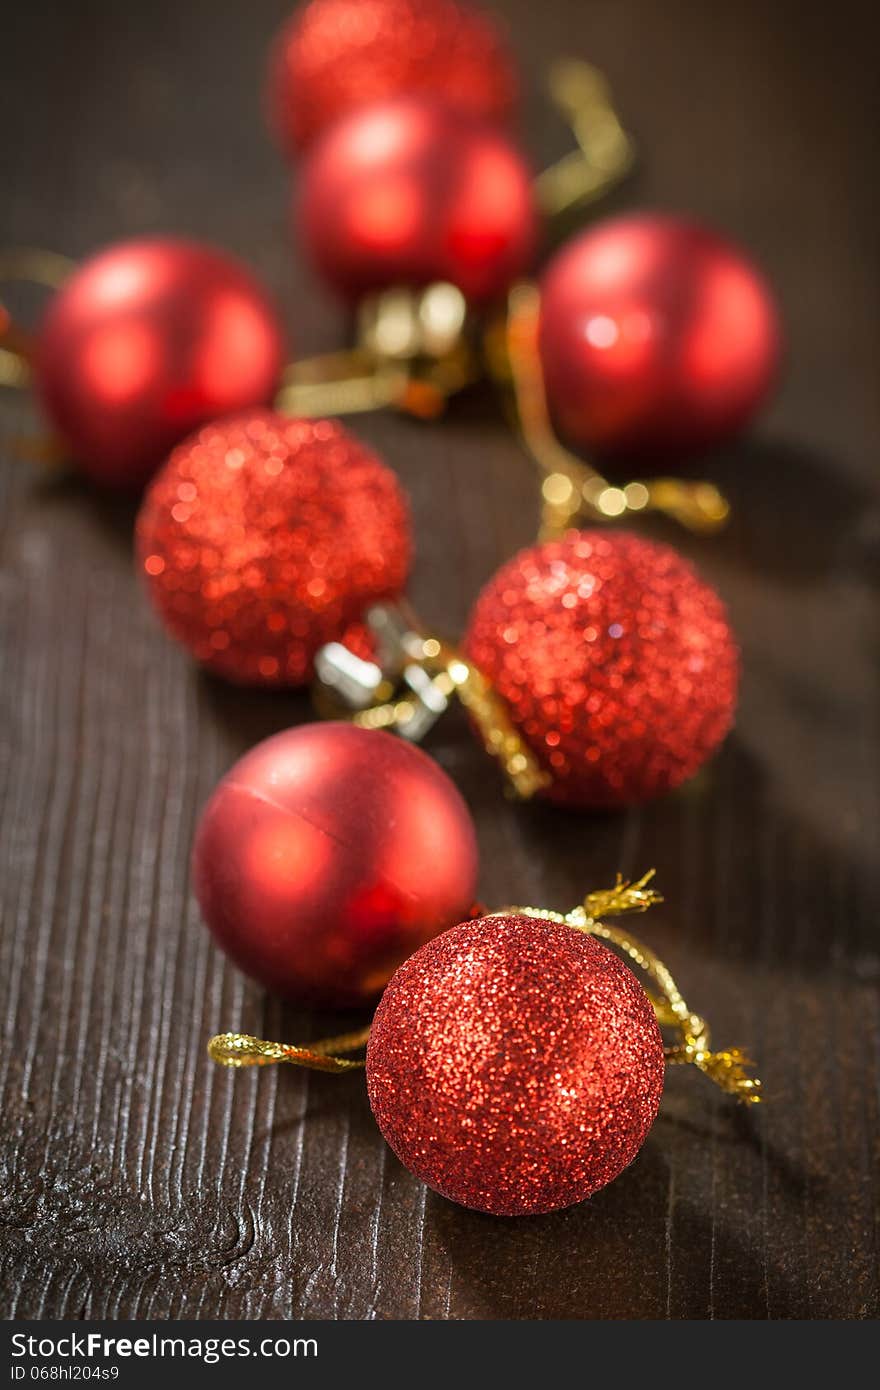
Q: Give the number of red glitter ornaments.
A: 4